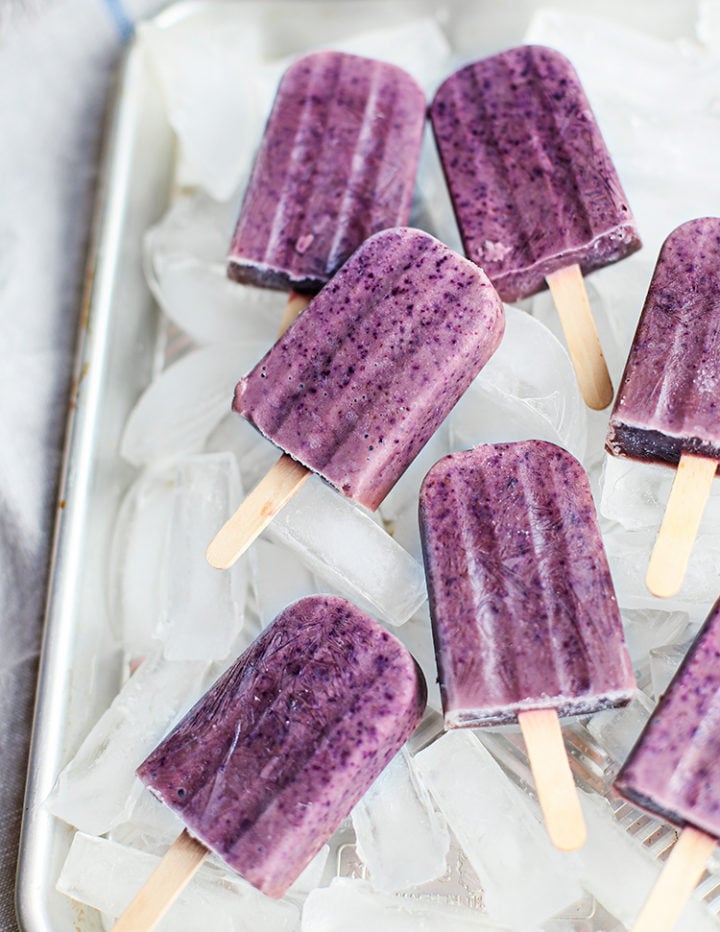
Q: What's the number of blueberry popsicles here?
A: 7